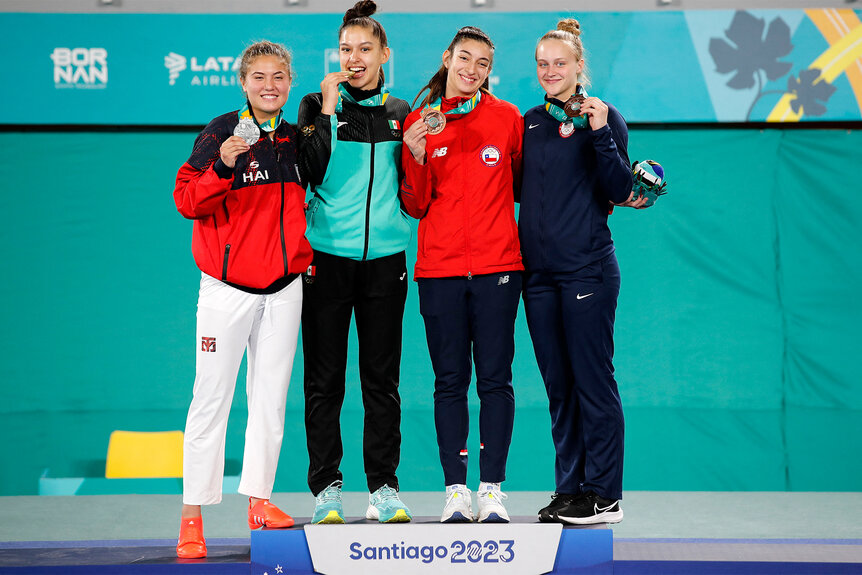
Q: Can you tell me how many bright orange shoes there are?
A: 2